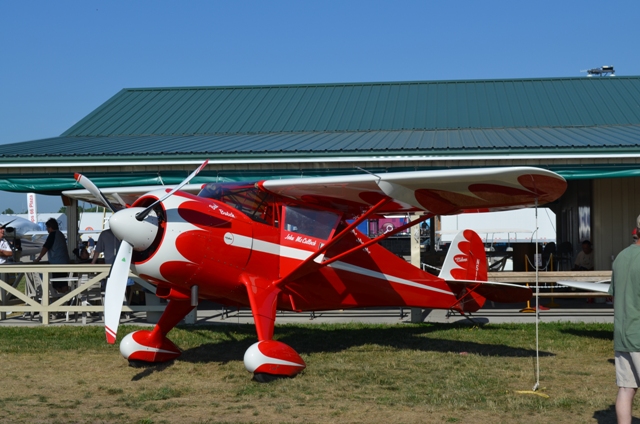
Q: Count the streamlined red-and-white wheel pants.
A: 2